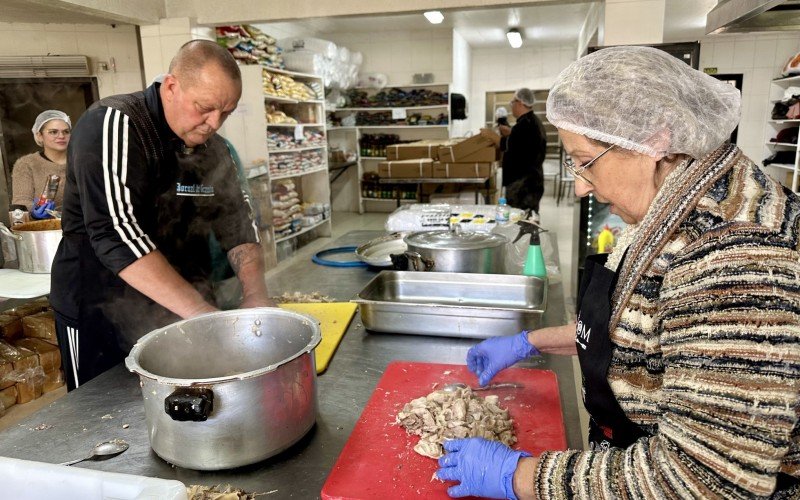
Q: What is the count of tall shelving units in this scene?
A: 3